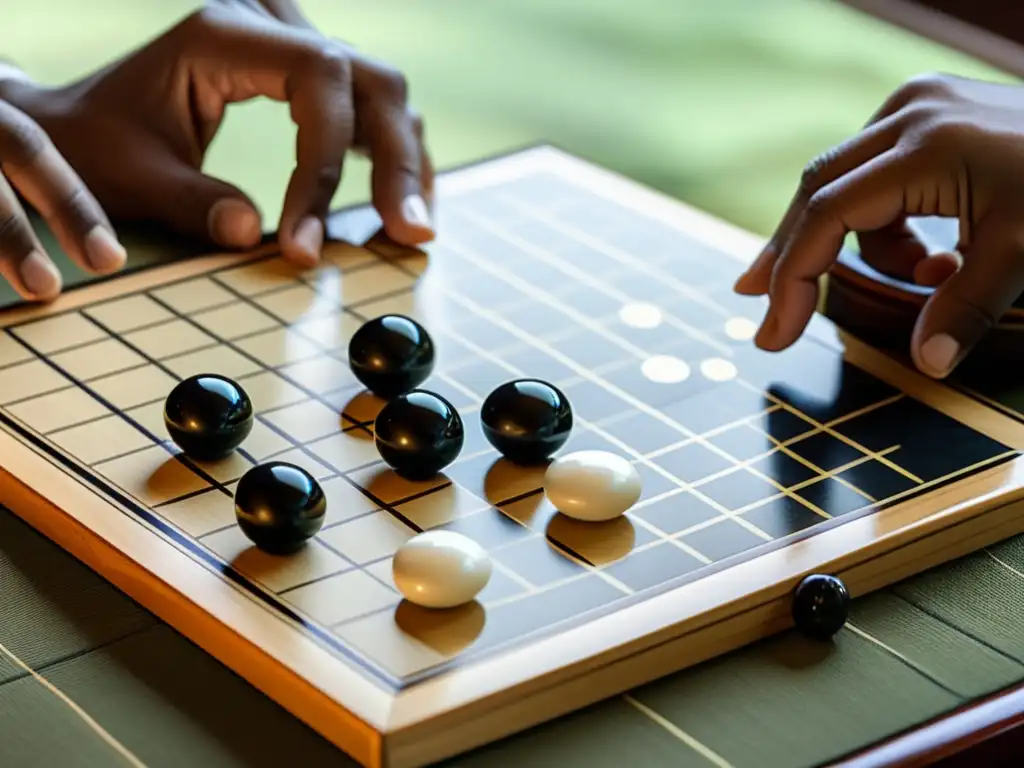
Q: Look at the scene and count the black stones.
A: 6